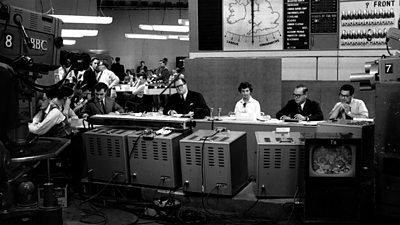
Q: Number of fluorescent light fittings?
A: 6